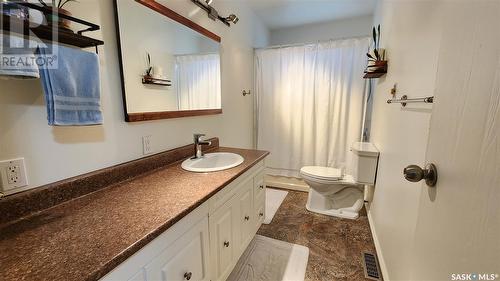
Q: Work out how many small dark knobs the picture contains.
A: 5